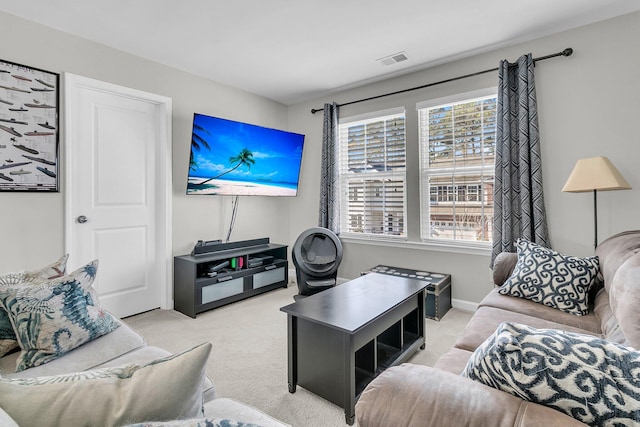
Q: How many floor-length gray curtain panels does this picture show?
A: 2